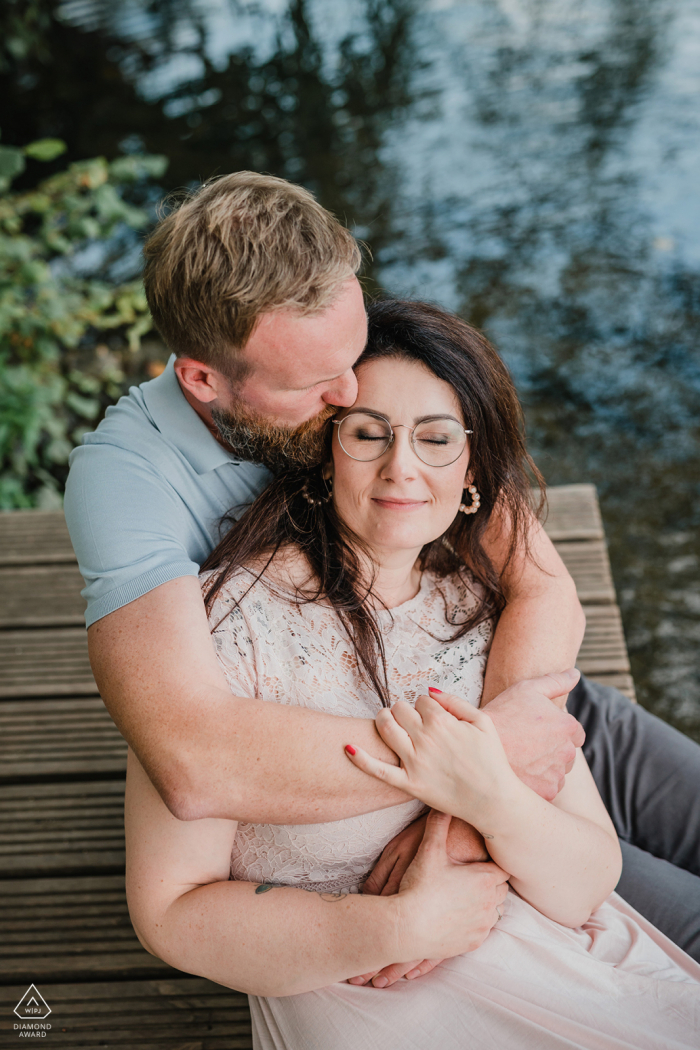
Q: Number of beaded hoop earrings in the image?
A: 2